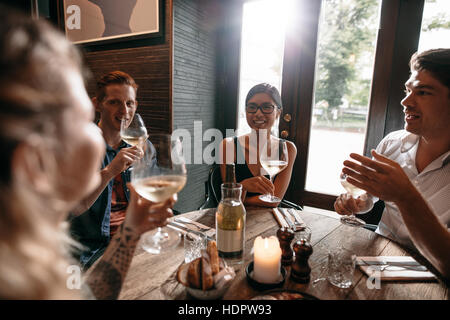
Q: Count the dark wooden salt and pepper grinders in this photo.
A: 2